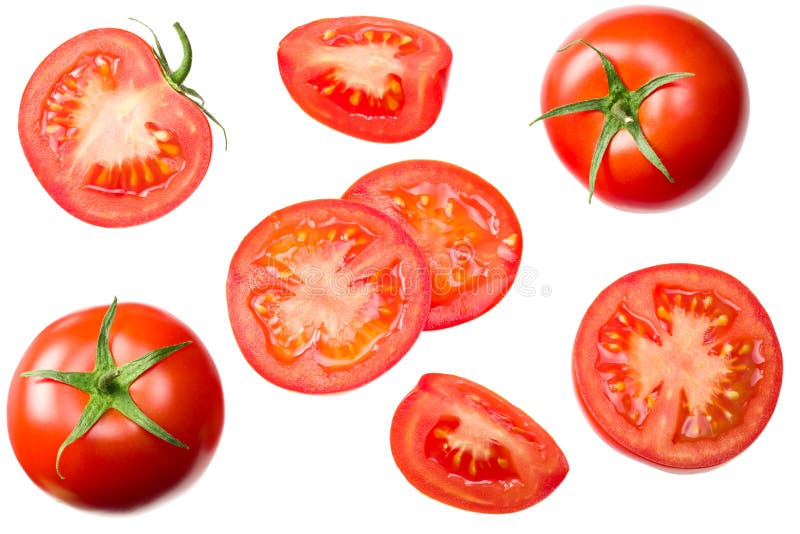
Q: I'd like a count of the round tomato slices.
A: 3